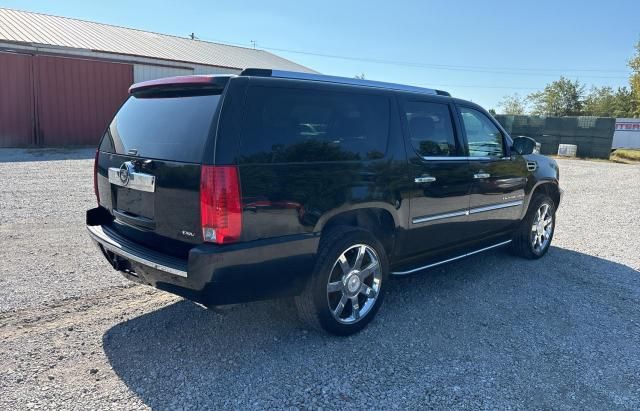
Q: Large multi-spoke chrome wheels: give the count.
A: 2